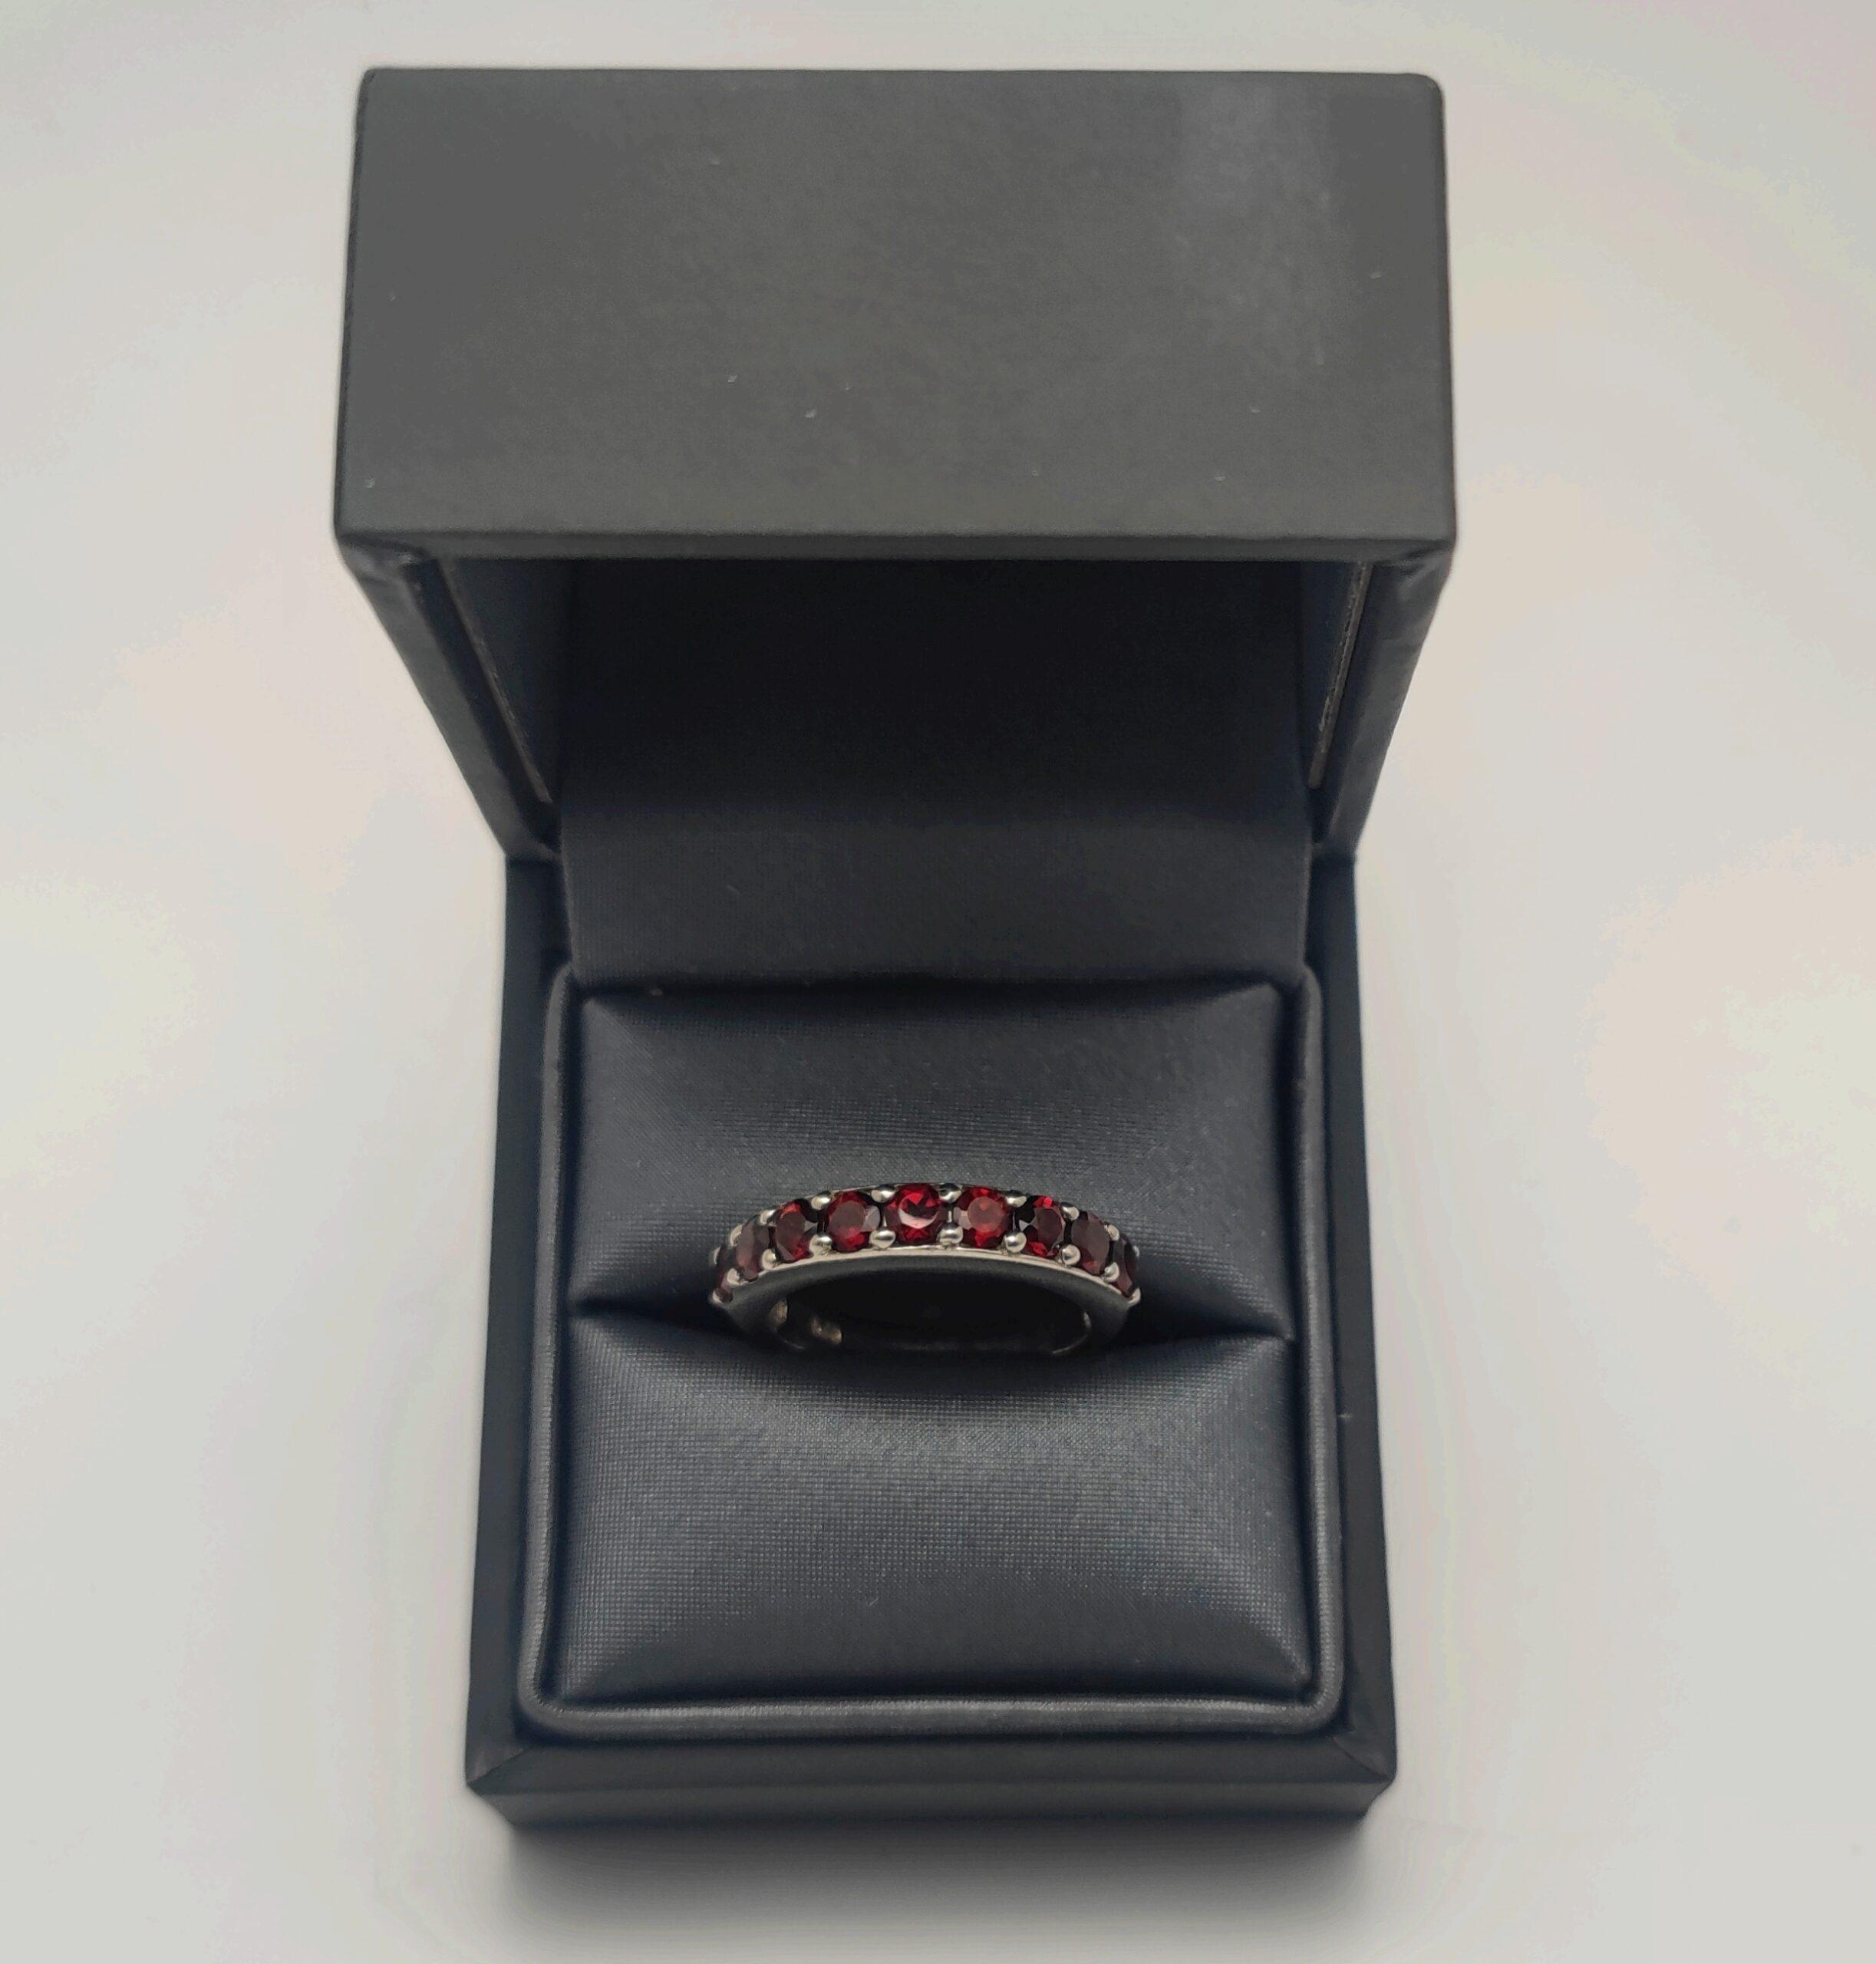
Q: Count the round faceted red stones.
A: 9